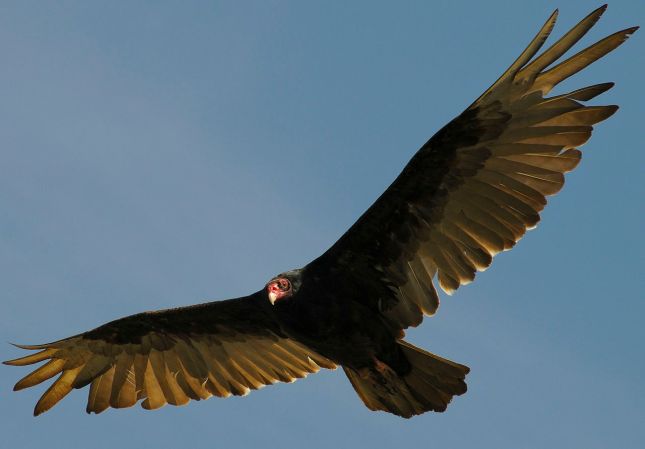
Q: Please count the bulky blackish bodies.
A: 1